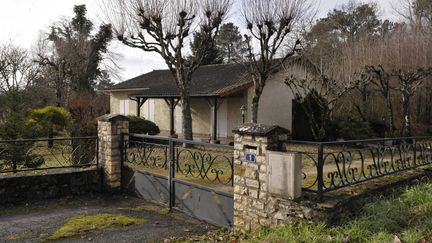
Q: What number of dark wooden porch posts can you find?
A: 3